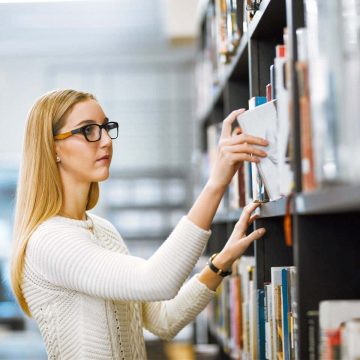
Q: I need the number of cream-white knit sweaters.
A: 1